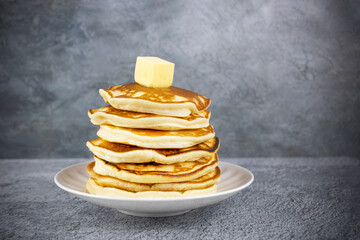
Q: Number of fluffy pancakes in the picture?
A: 7